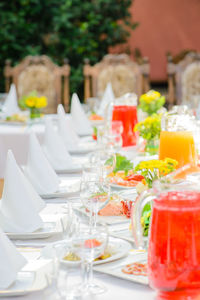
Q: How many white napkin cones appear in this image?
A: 8